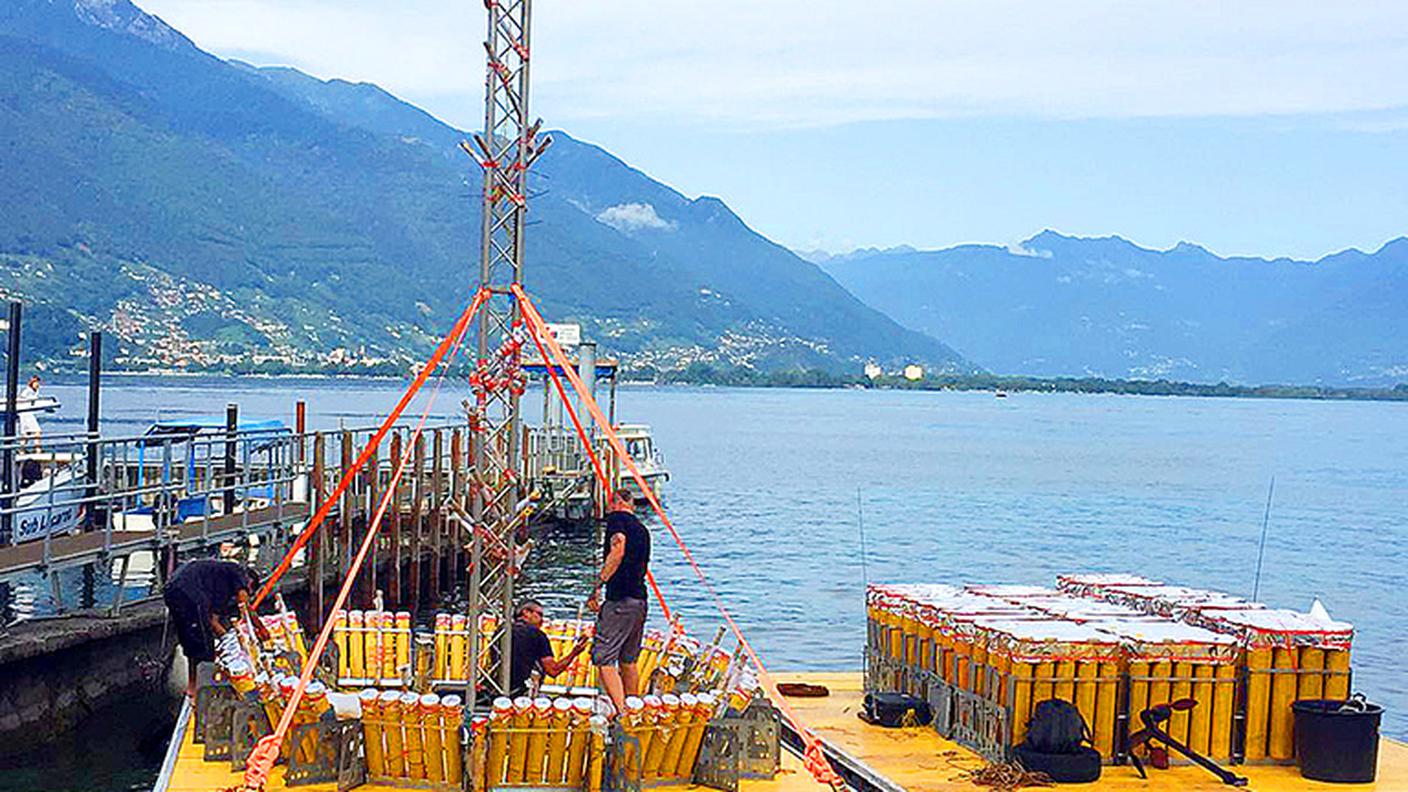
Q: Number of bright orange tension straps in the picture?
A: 4